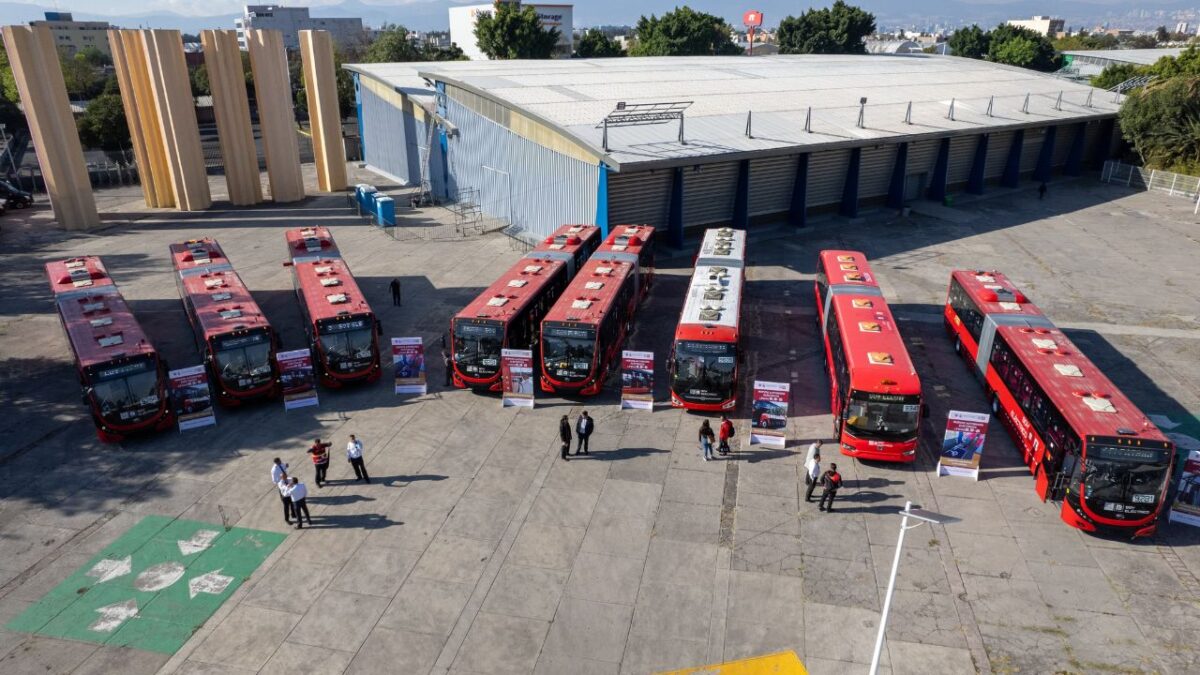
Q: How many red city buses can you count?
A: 8